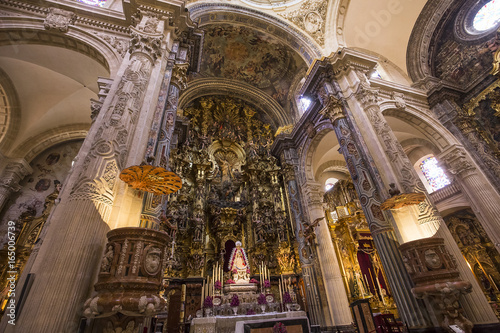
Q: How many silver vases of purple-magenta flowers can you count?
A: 6